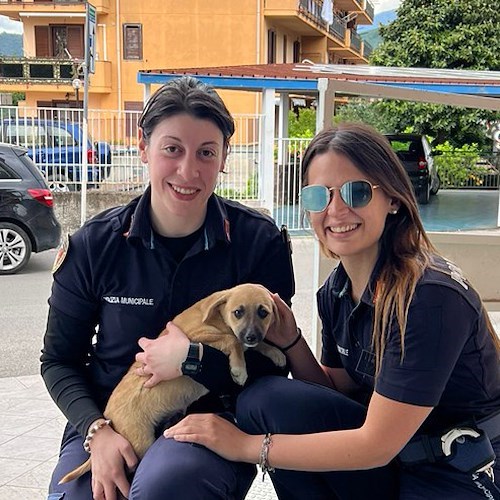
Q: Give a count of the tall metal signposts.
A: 1